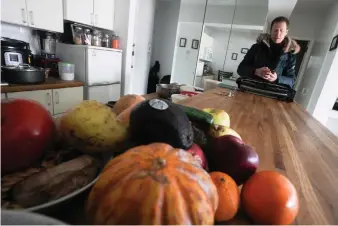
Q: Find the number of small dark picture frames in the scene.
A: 5